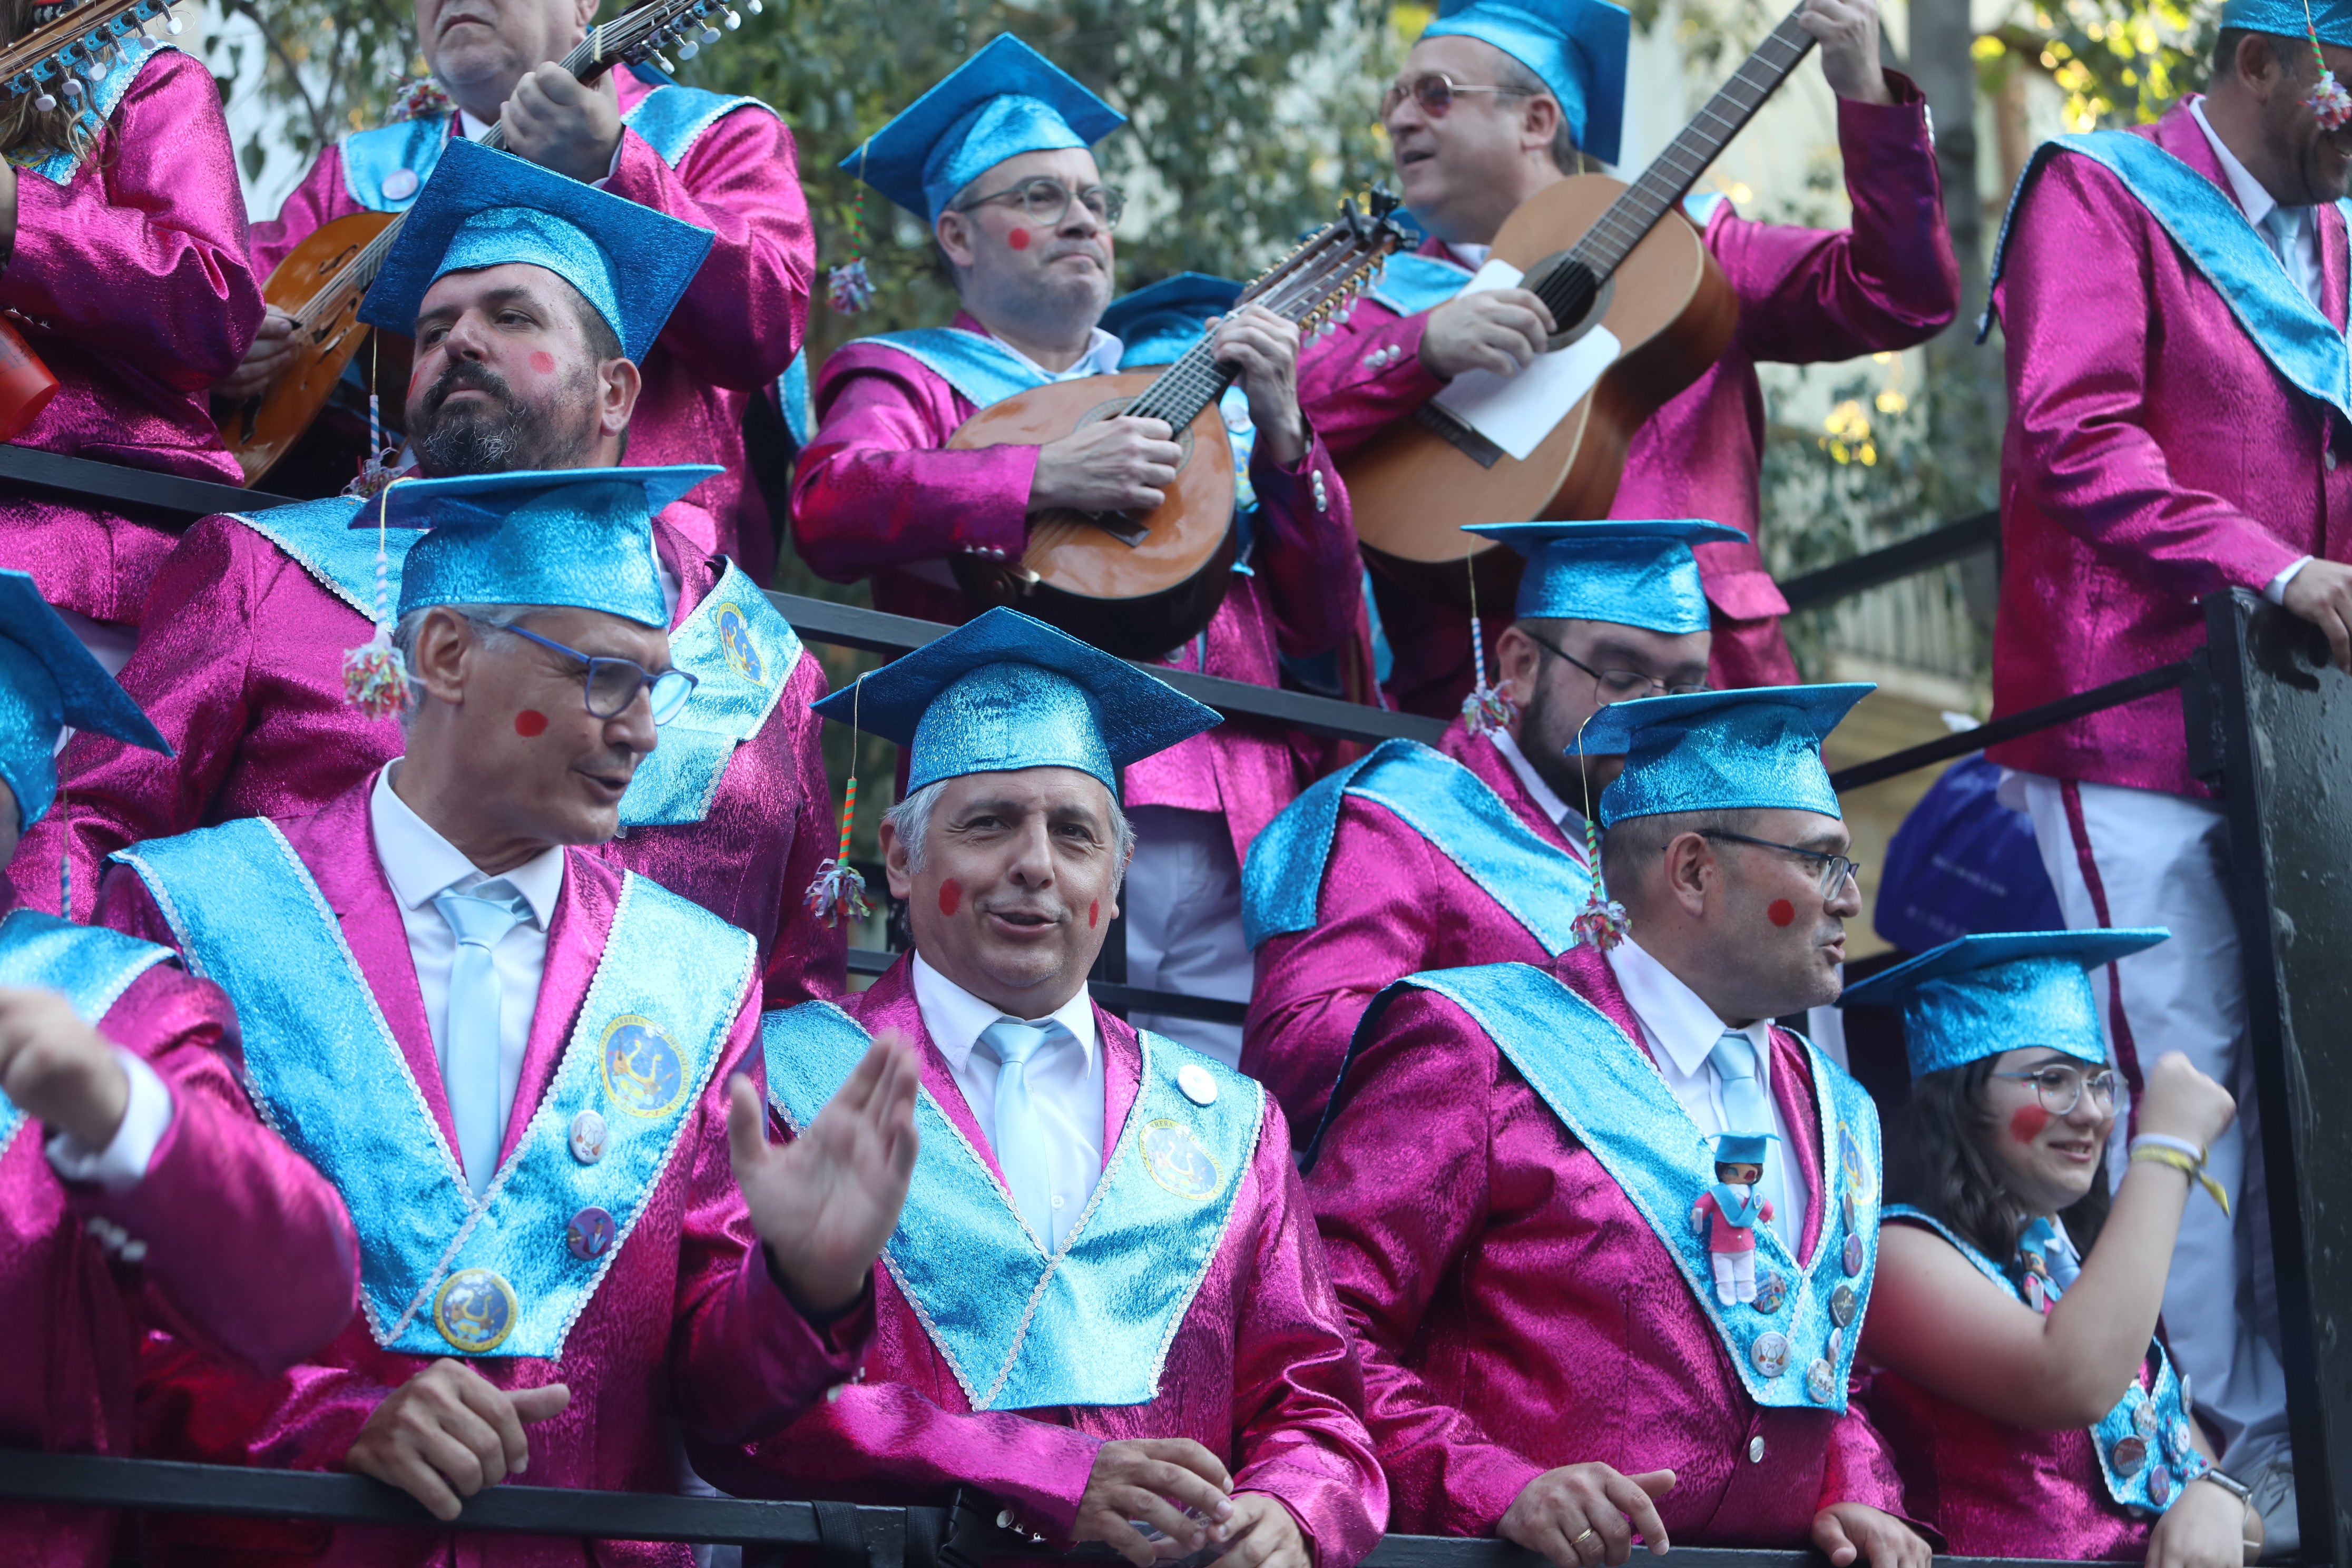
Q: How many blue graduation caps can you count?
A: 11